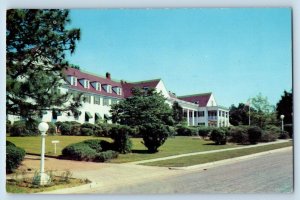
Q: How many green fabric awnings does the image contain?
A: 3